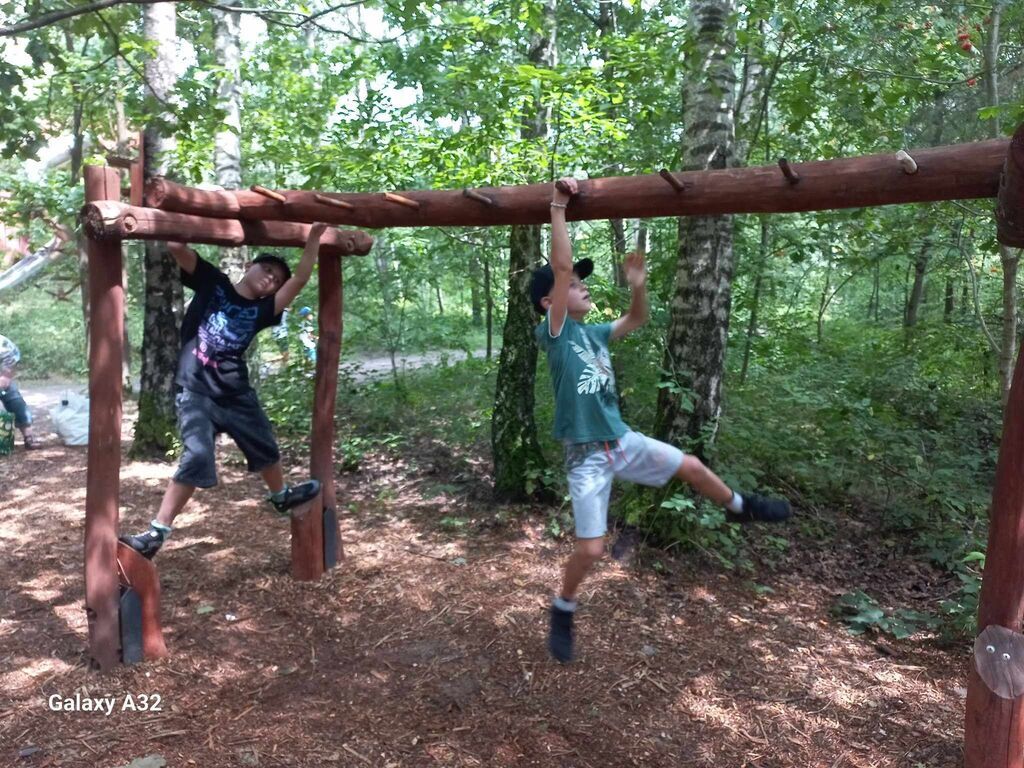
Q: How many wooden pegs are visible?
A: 8